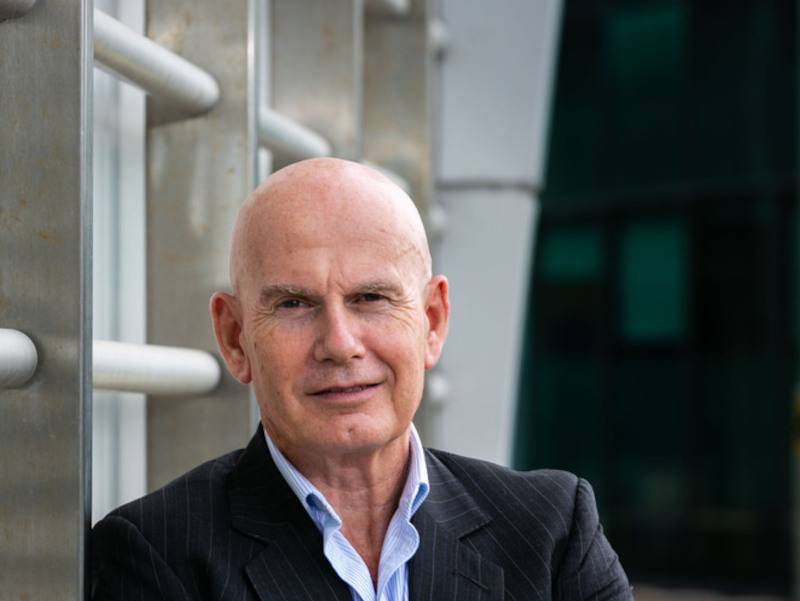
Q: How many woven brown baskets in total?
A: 0